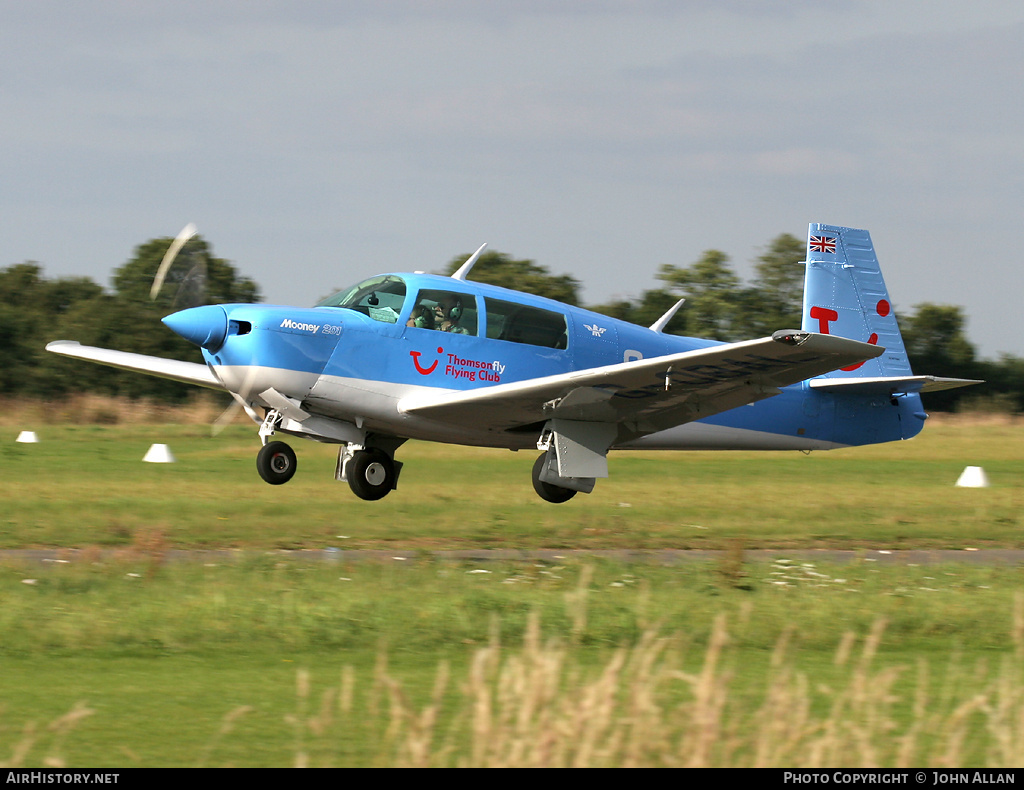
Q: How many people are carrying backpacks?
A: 0